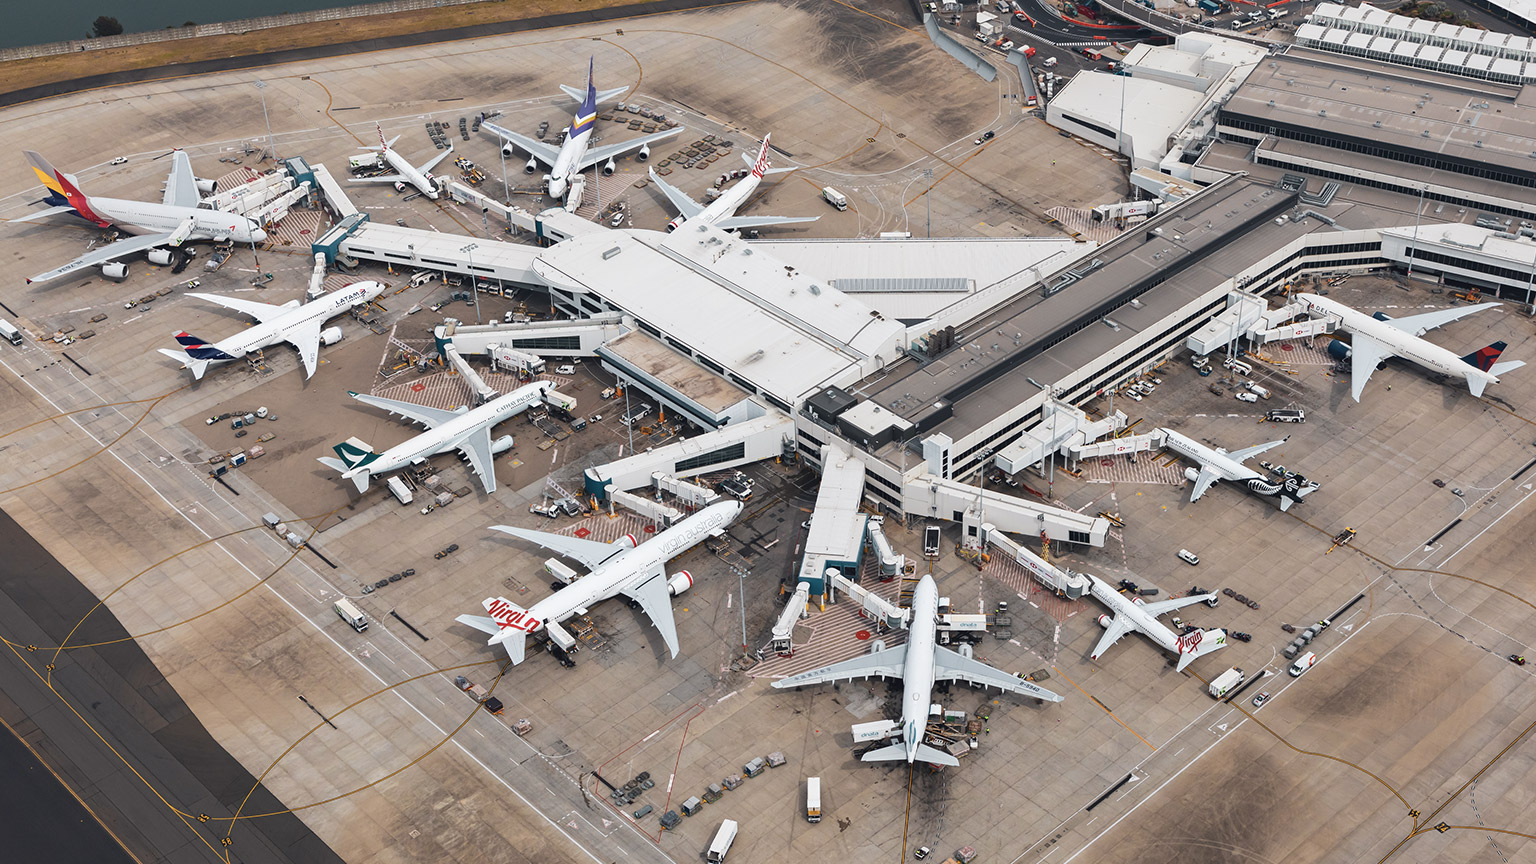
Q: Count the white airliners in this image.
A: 11